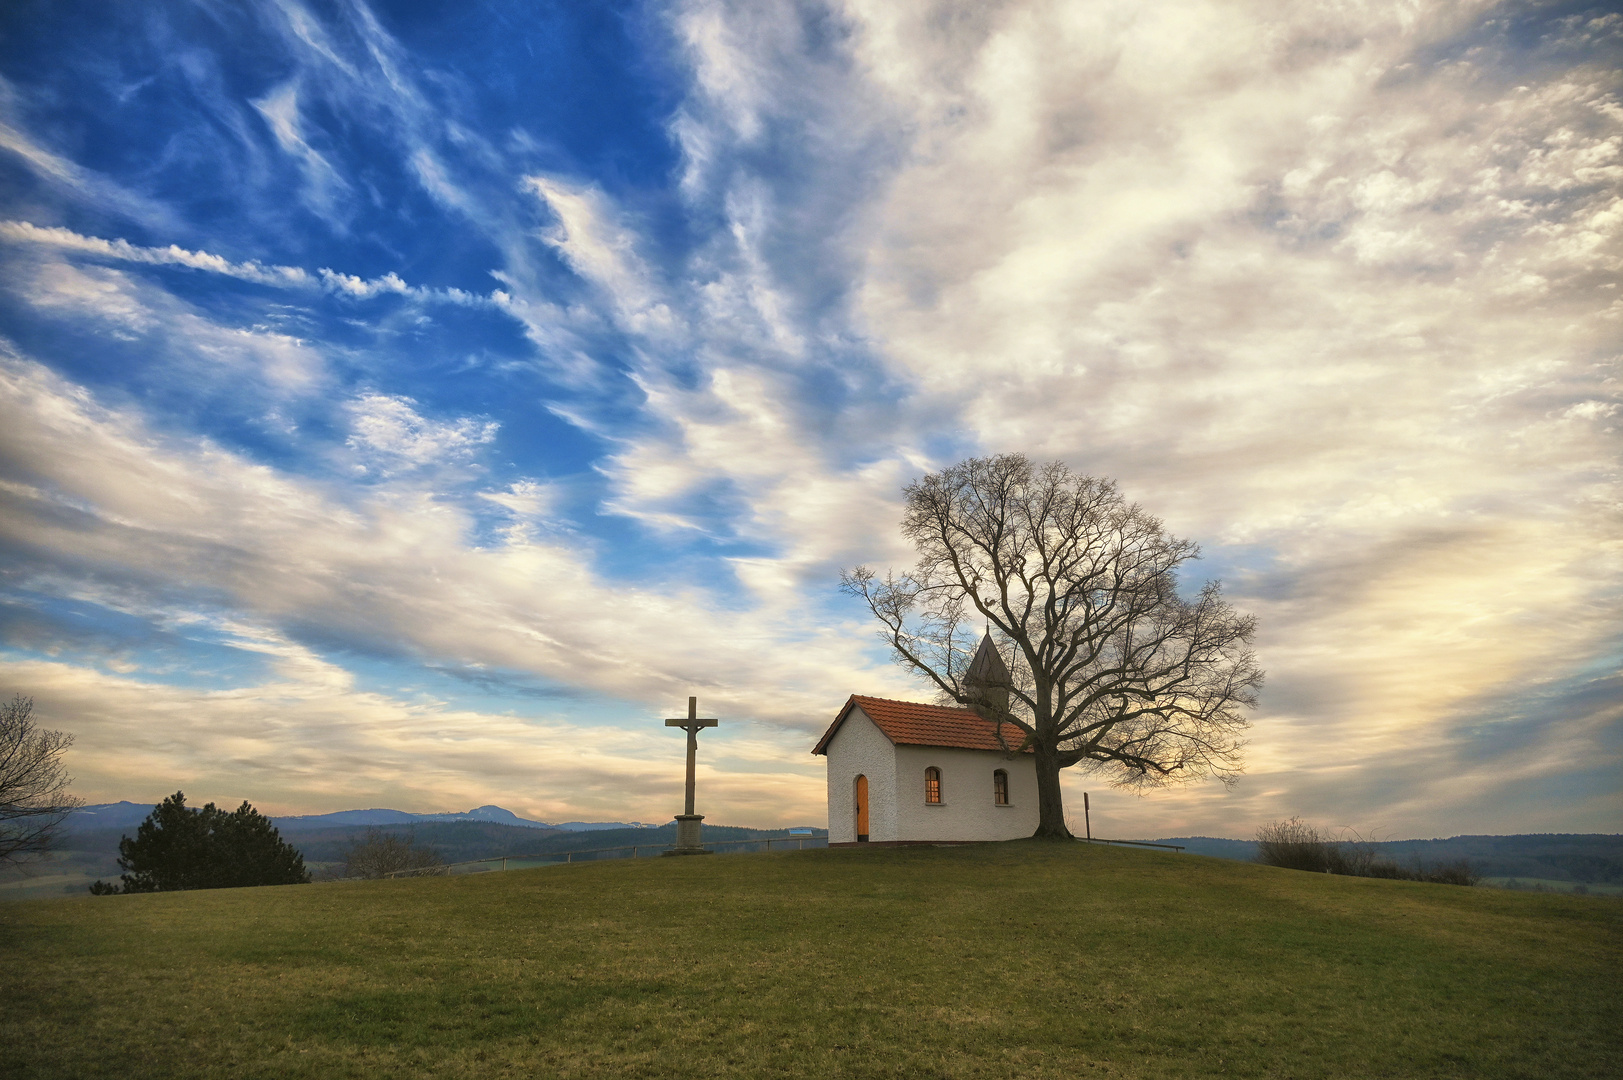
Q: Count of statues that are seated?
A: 0